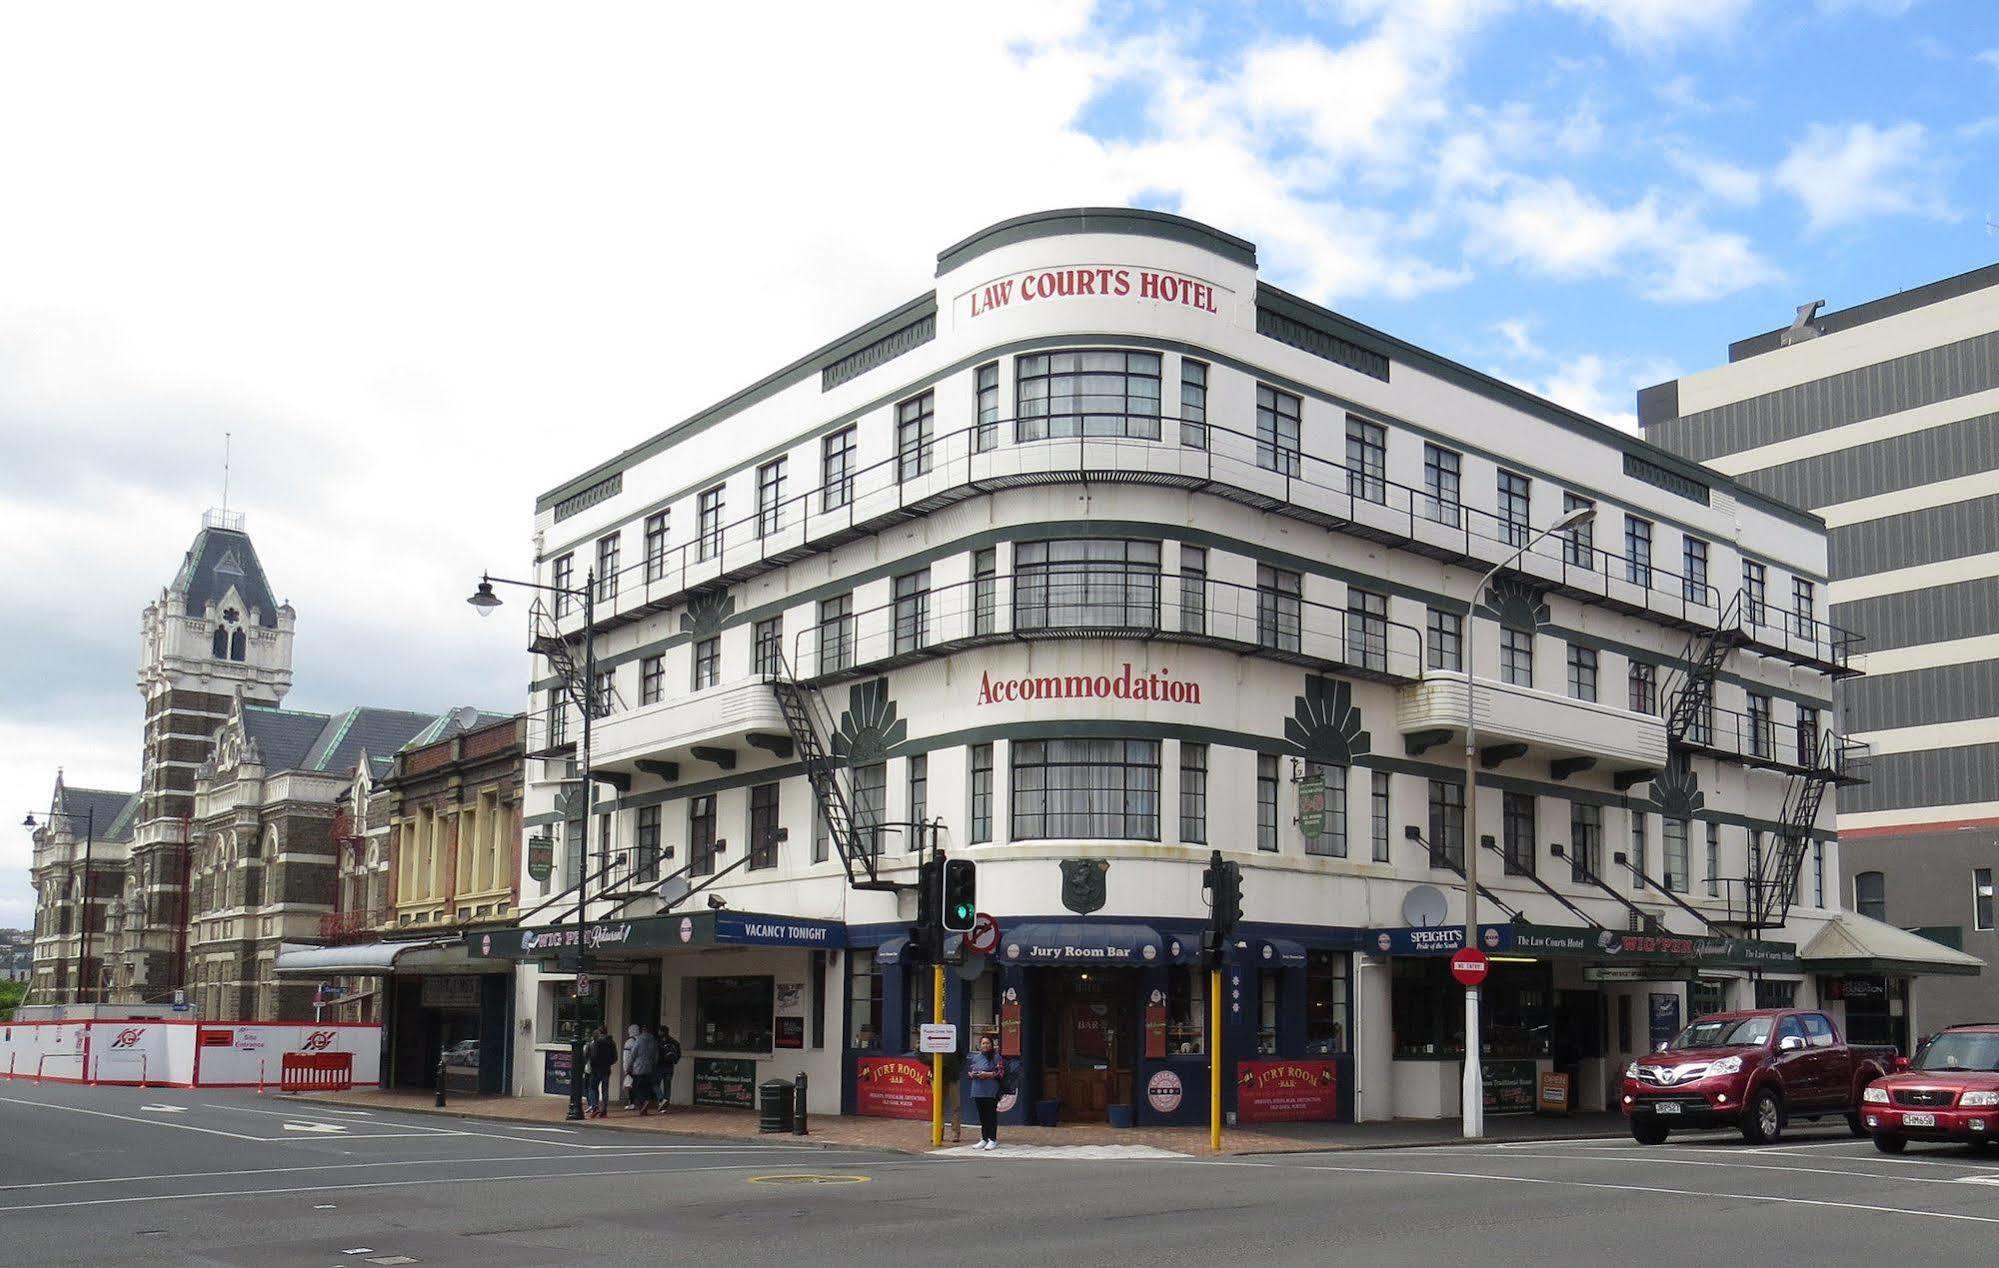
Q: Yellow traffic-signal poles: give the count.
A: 2